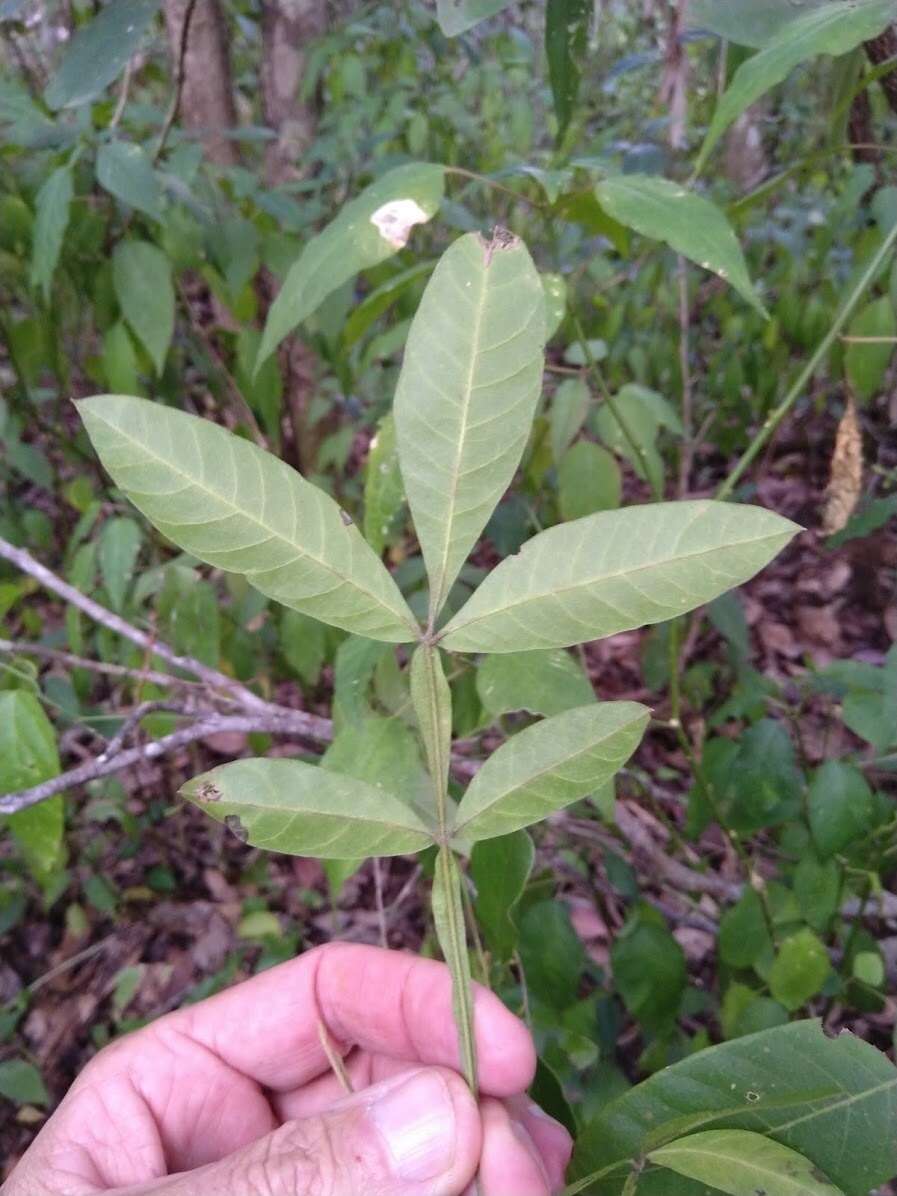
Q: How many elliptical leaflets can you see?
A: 5